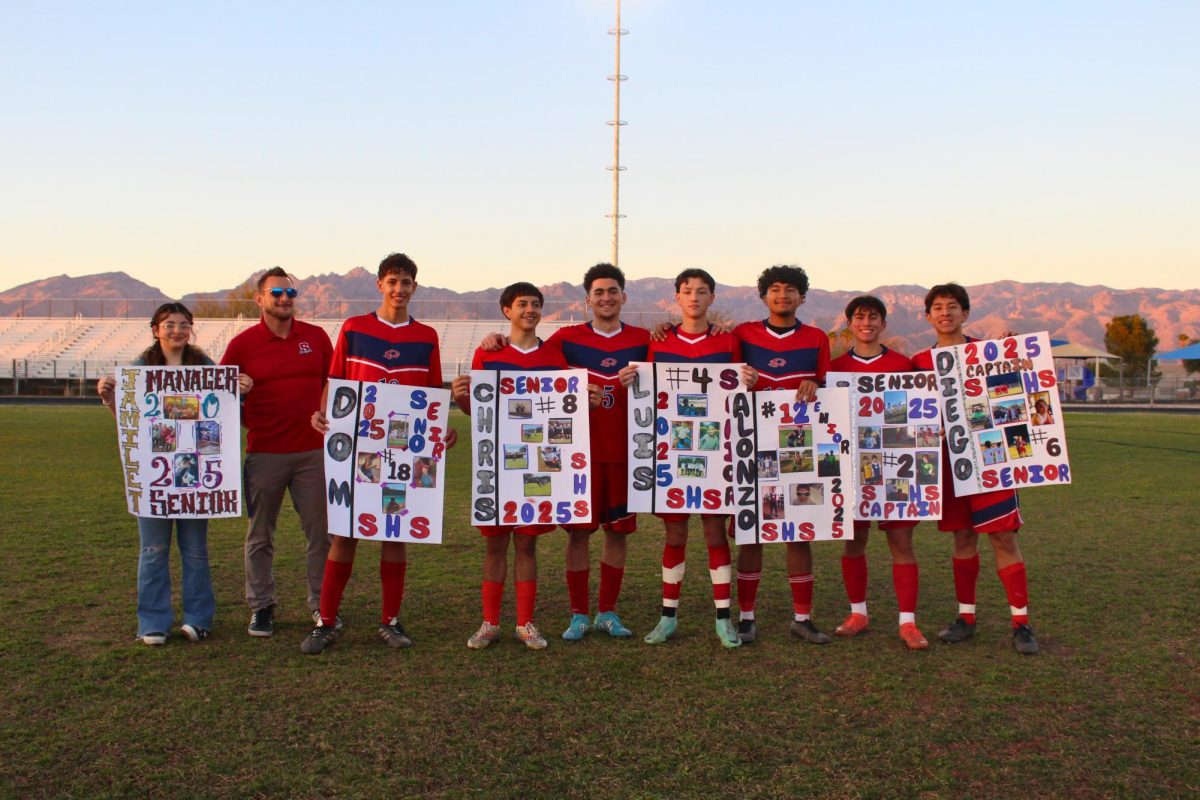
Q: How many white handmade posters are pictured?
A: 7